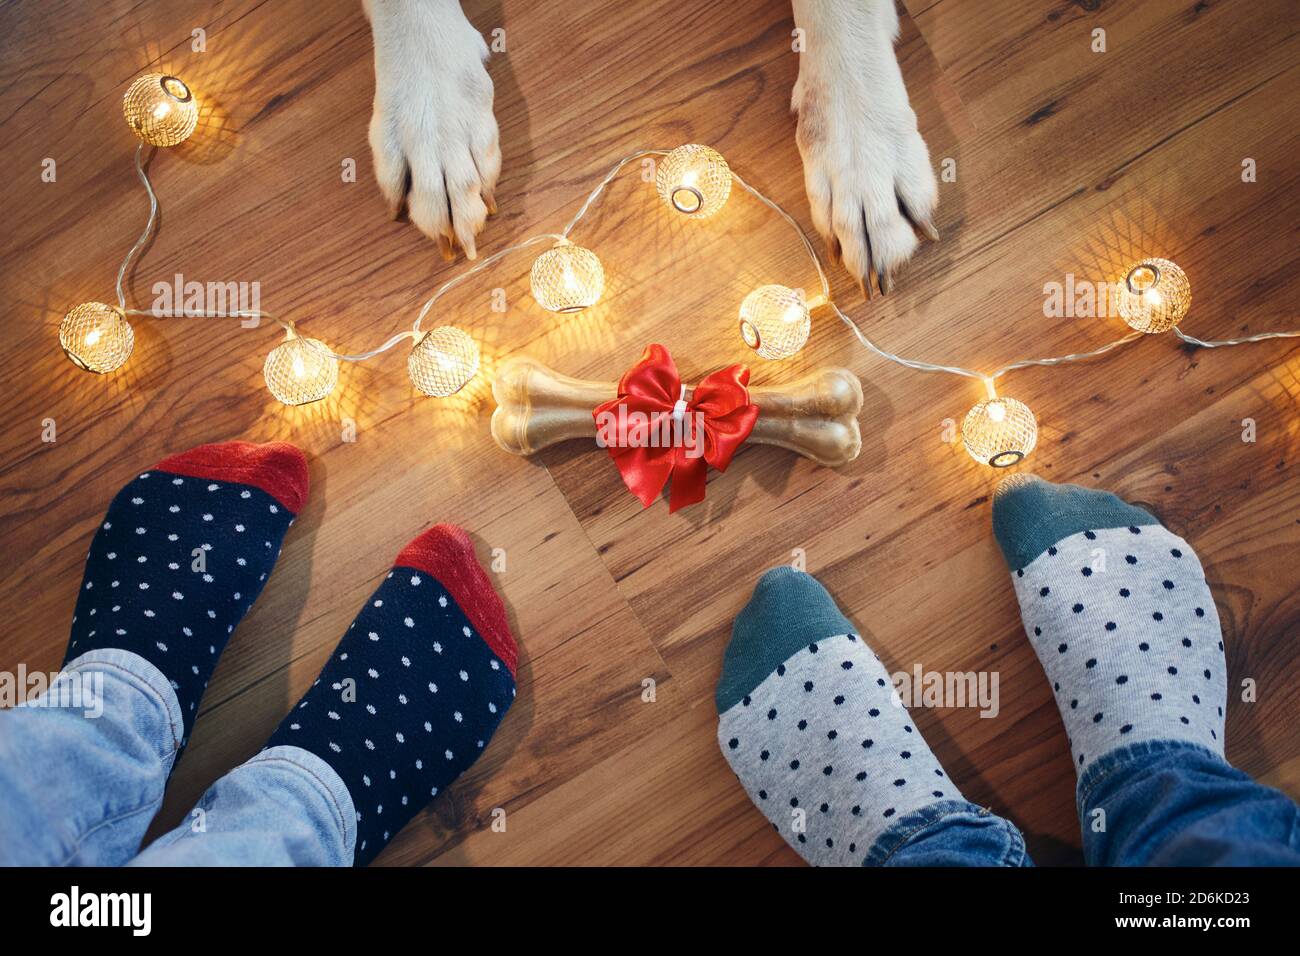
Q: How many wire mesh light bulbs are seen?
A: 9